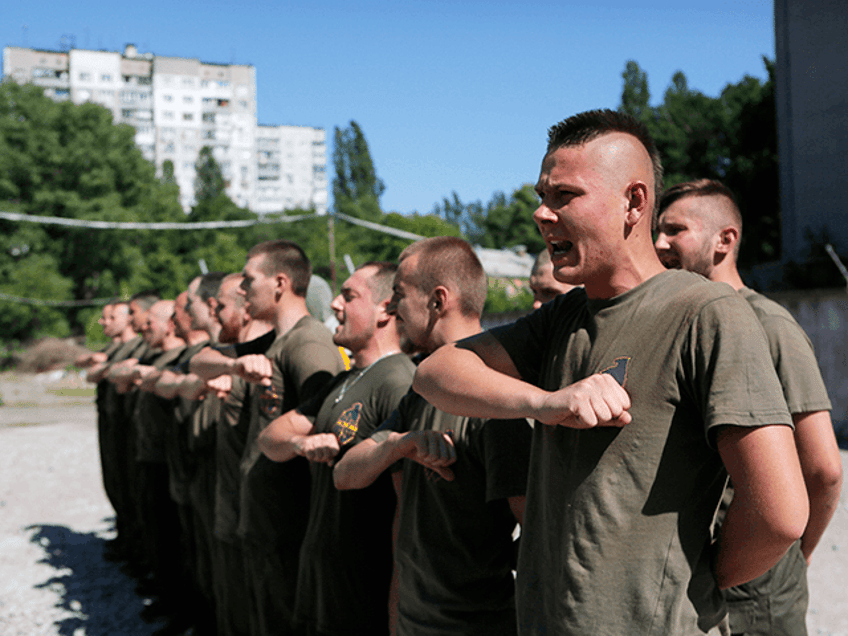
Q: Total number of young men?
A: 13